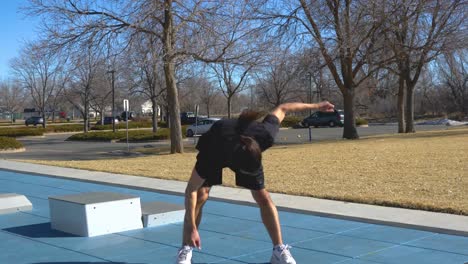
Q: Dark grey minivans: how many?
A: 1